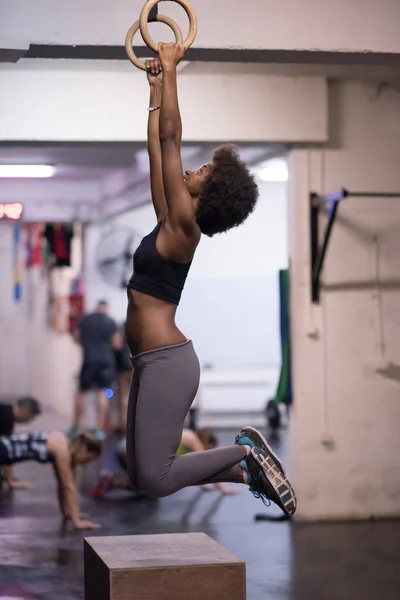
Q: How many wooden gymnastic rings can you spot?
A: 2